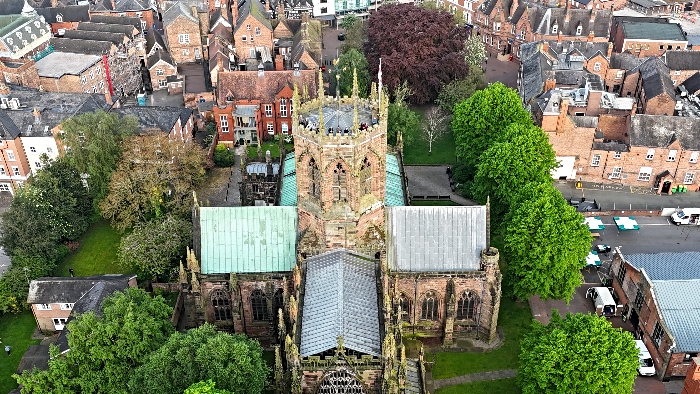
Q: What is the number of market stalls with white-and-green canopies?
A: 3